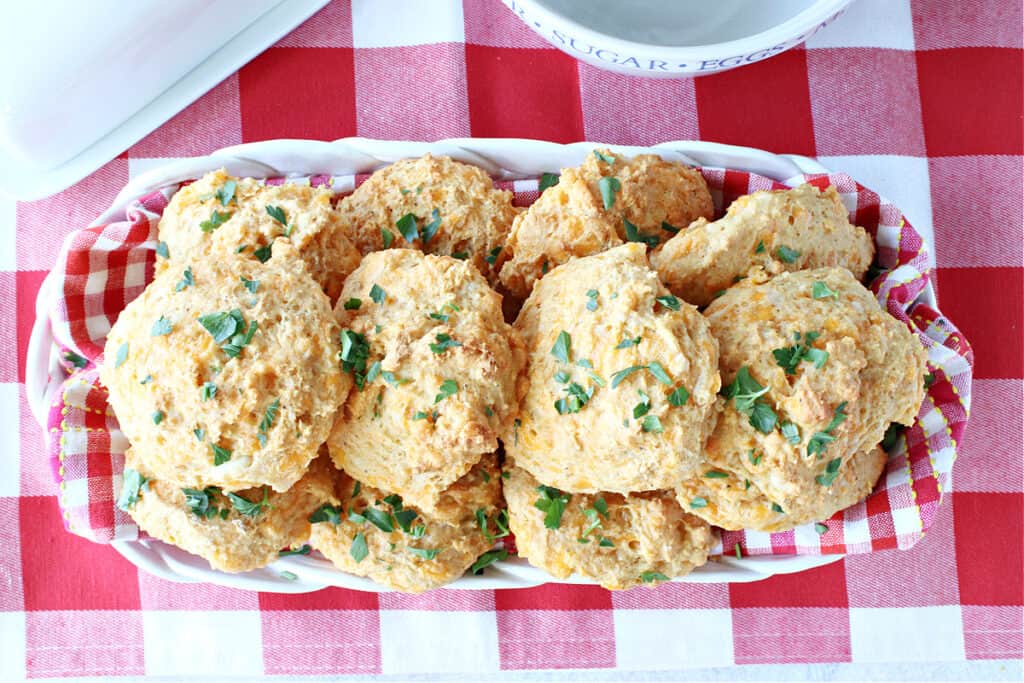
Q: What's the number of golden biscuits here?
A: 12